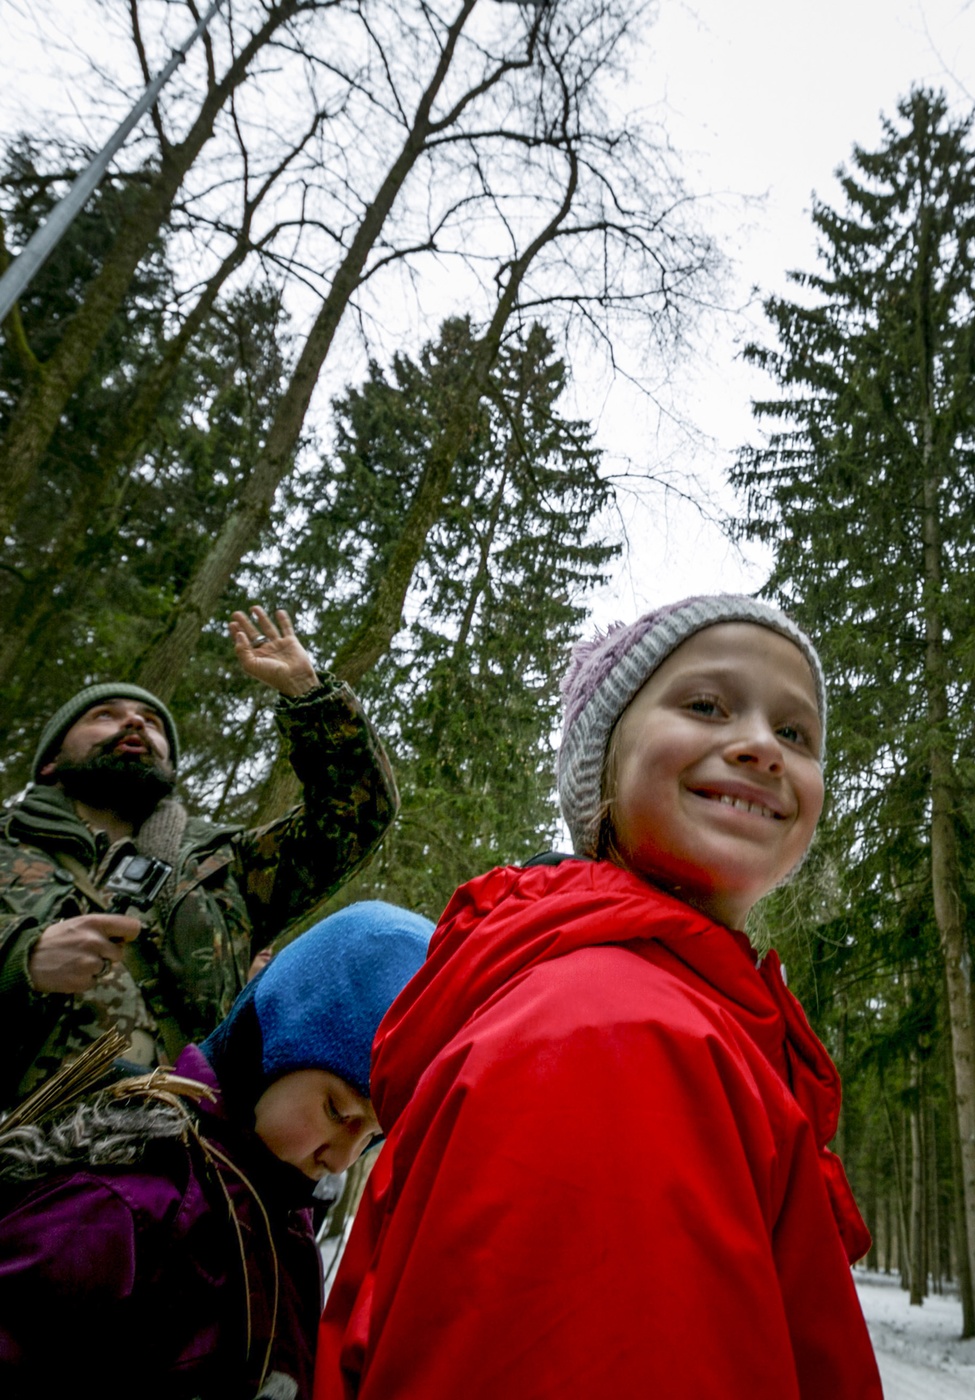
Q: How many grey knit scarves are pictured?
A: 1